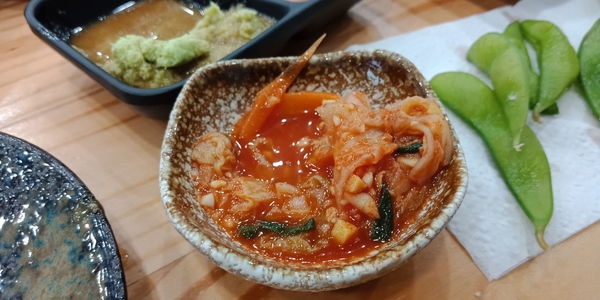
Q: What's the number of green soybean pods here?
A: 5